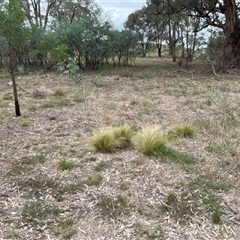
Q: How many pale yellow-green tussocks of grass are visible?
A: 4